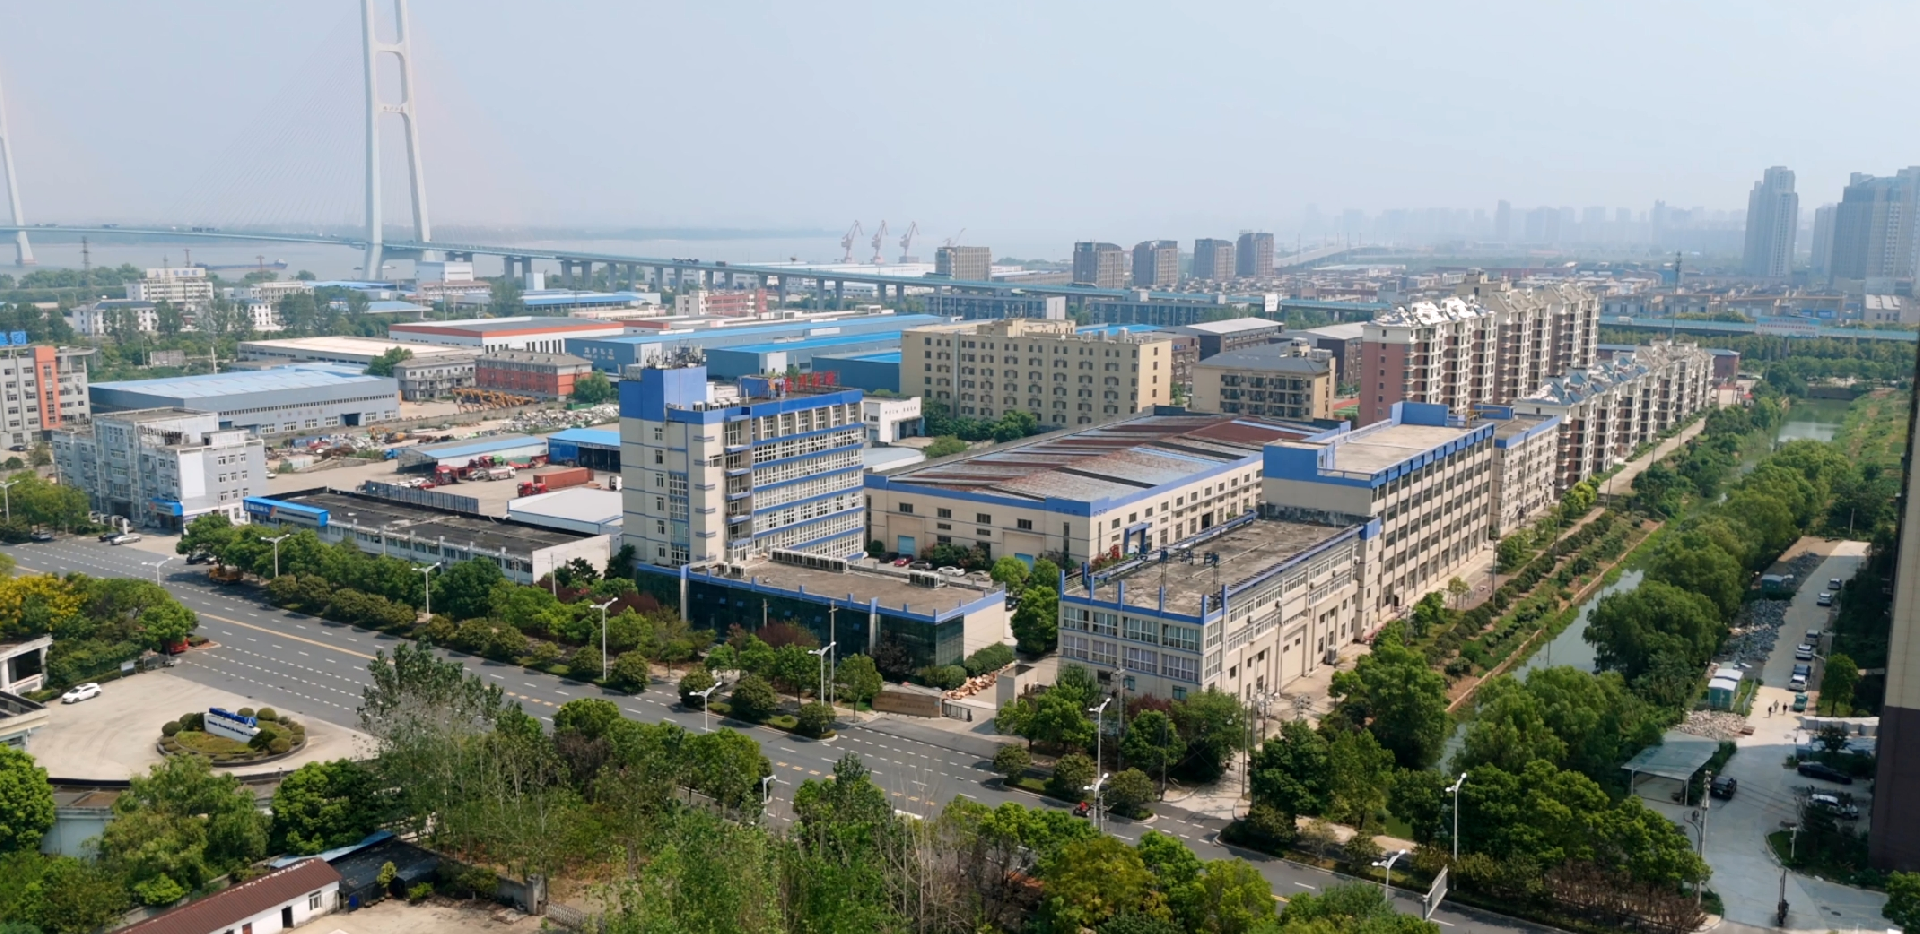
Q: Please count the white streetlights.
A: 11